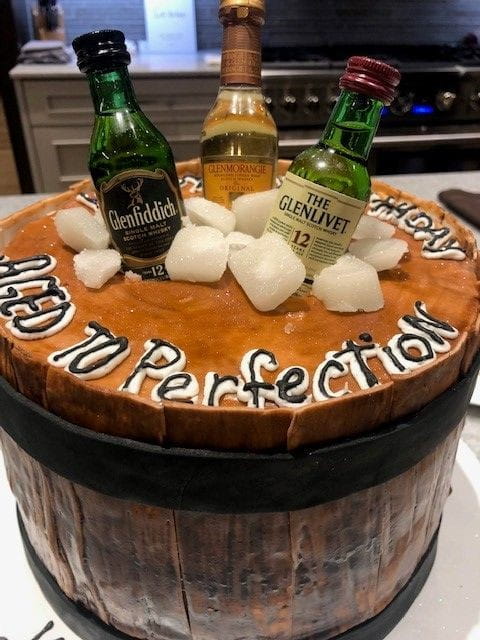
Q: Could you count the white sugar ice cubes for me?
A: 10